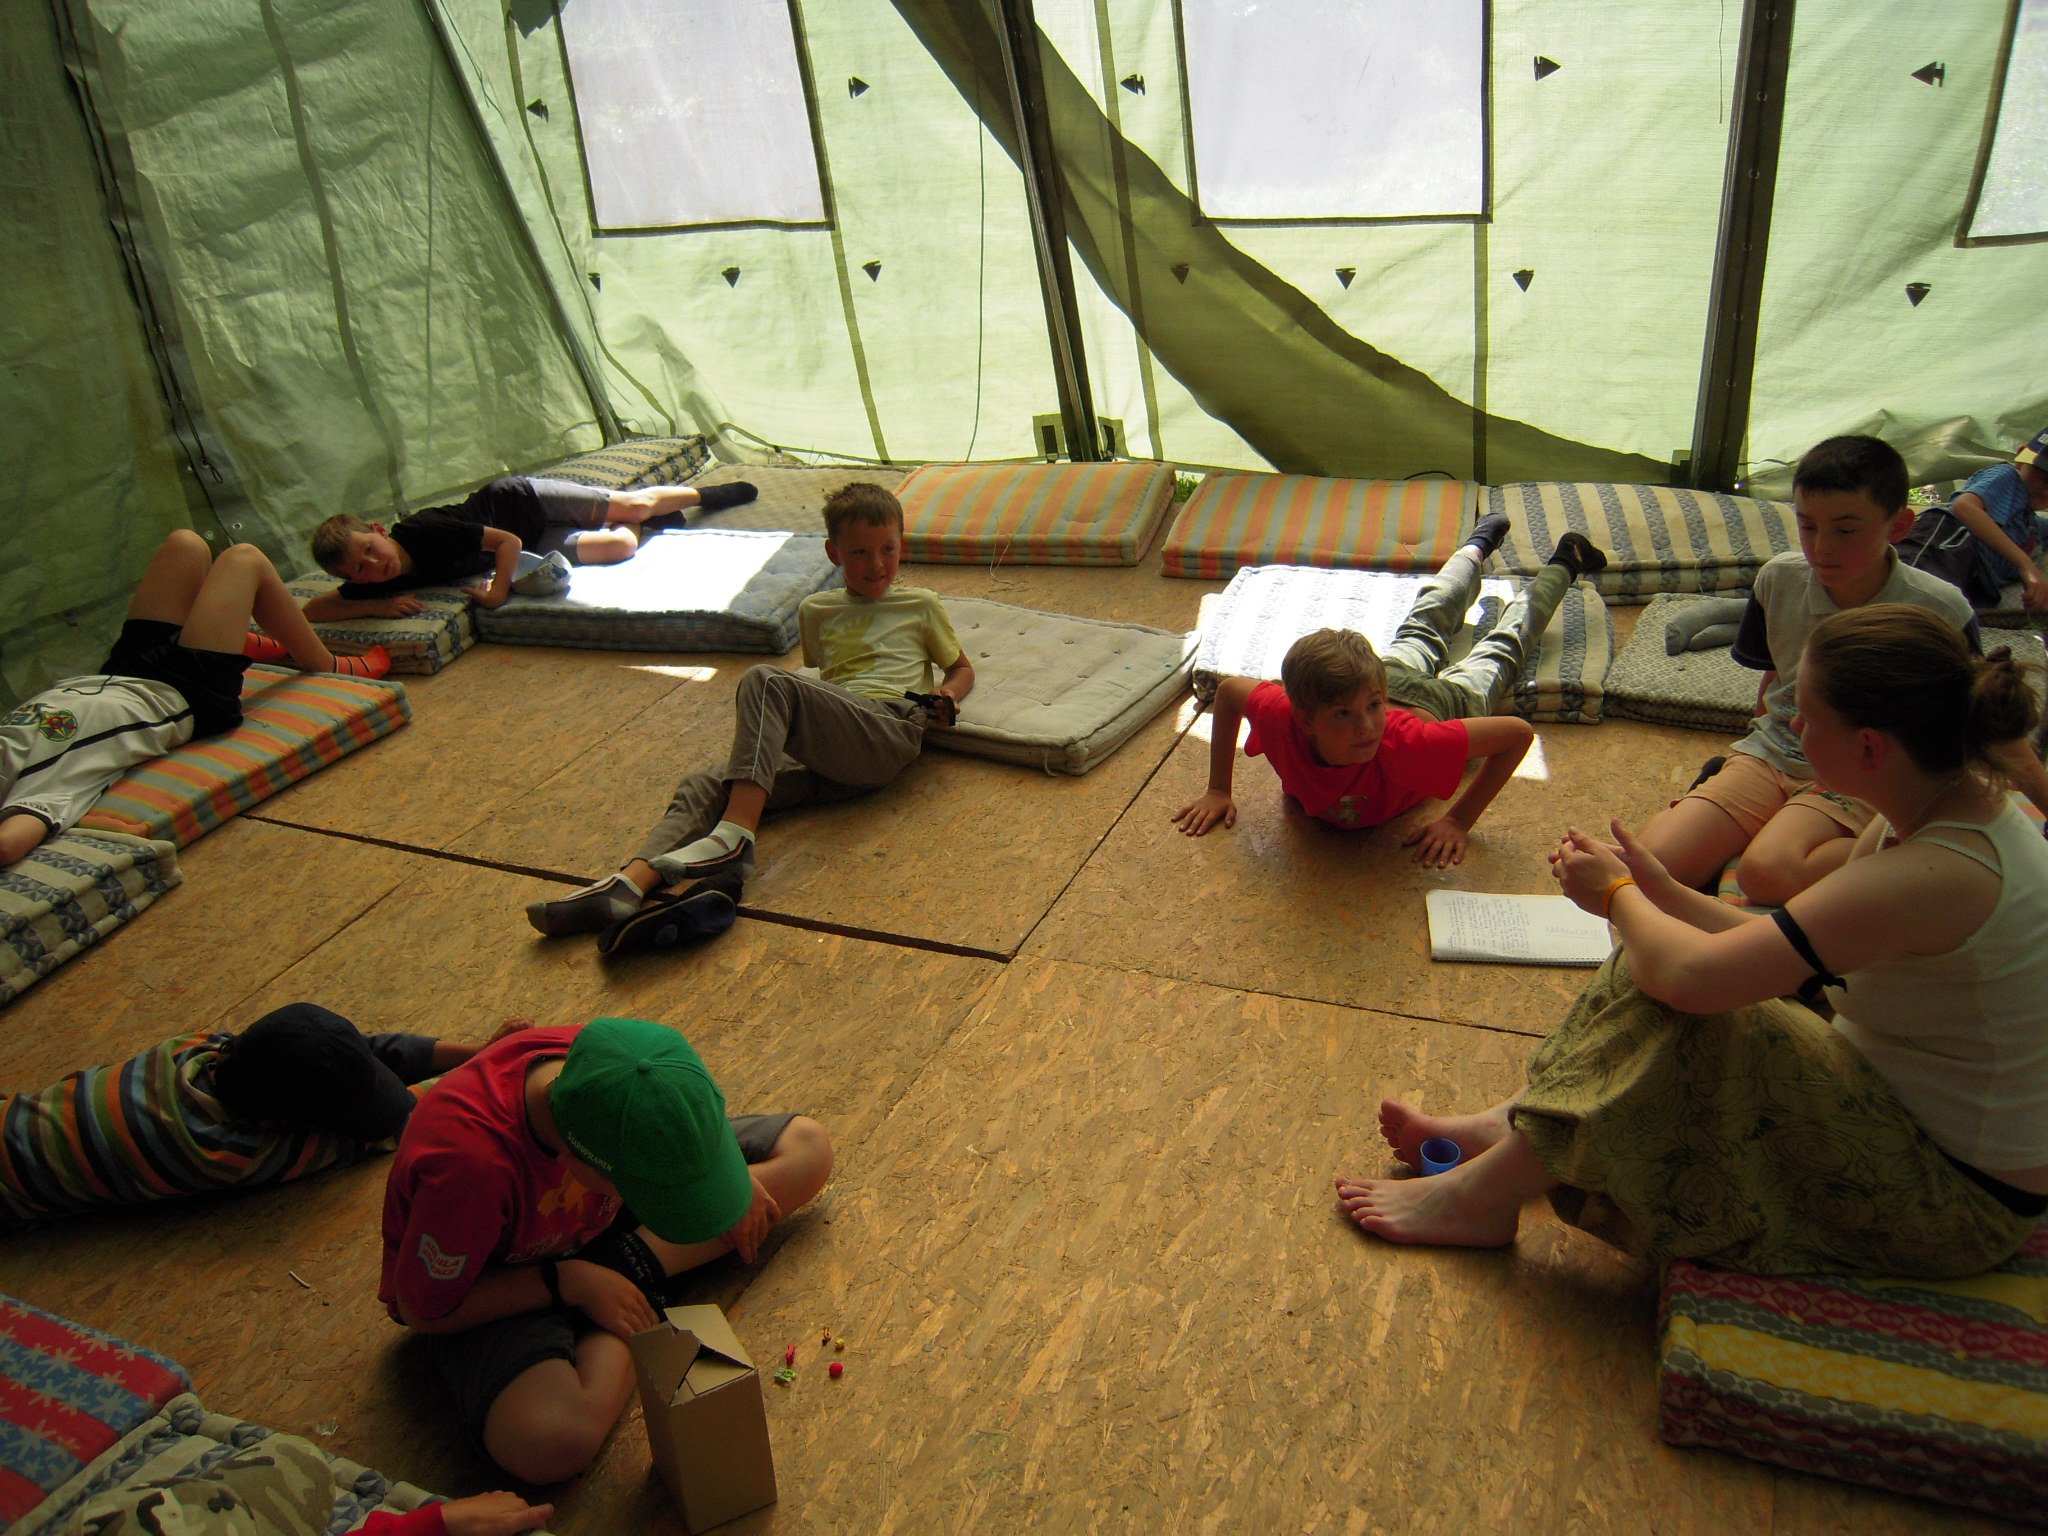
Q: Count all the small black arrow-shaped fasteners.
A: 12